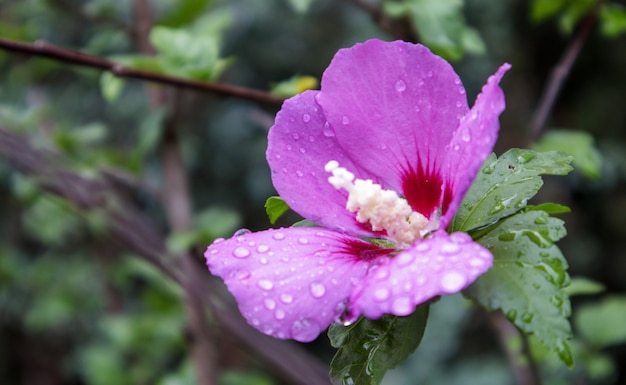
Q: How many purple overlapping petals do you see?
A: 5